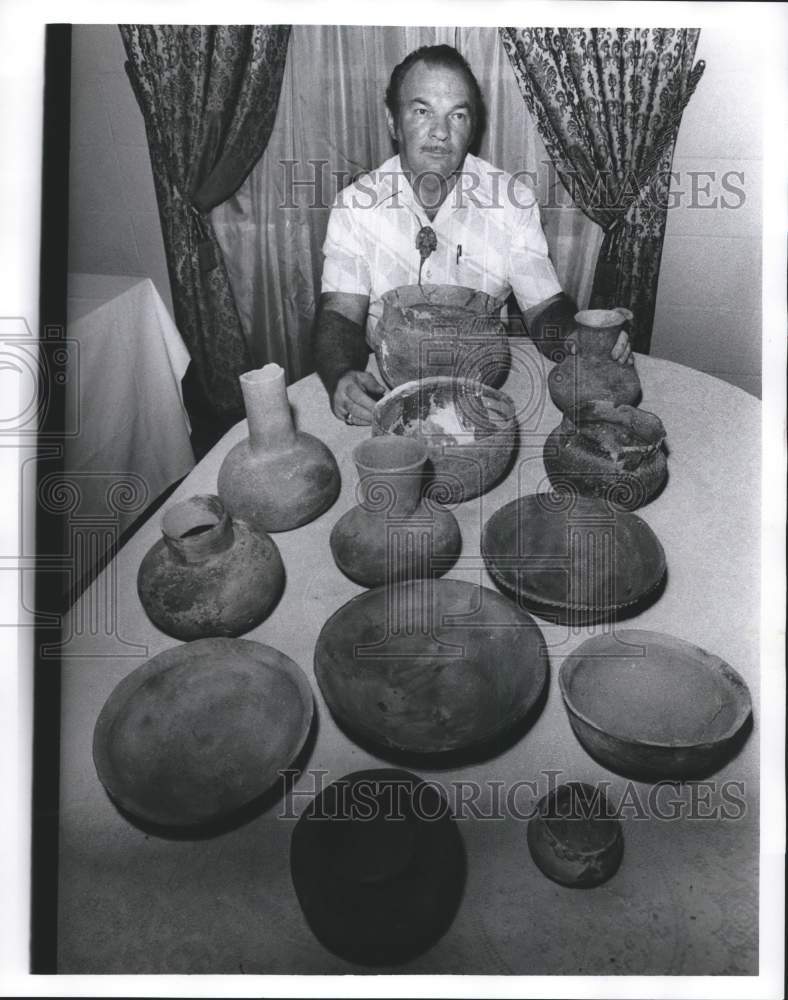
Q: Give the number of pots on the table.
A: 13